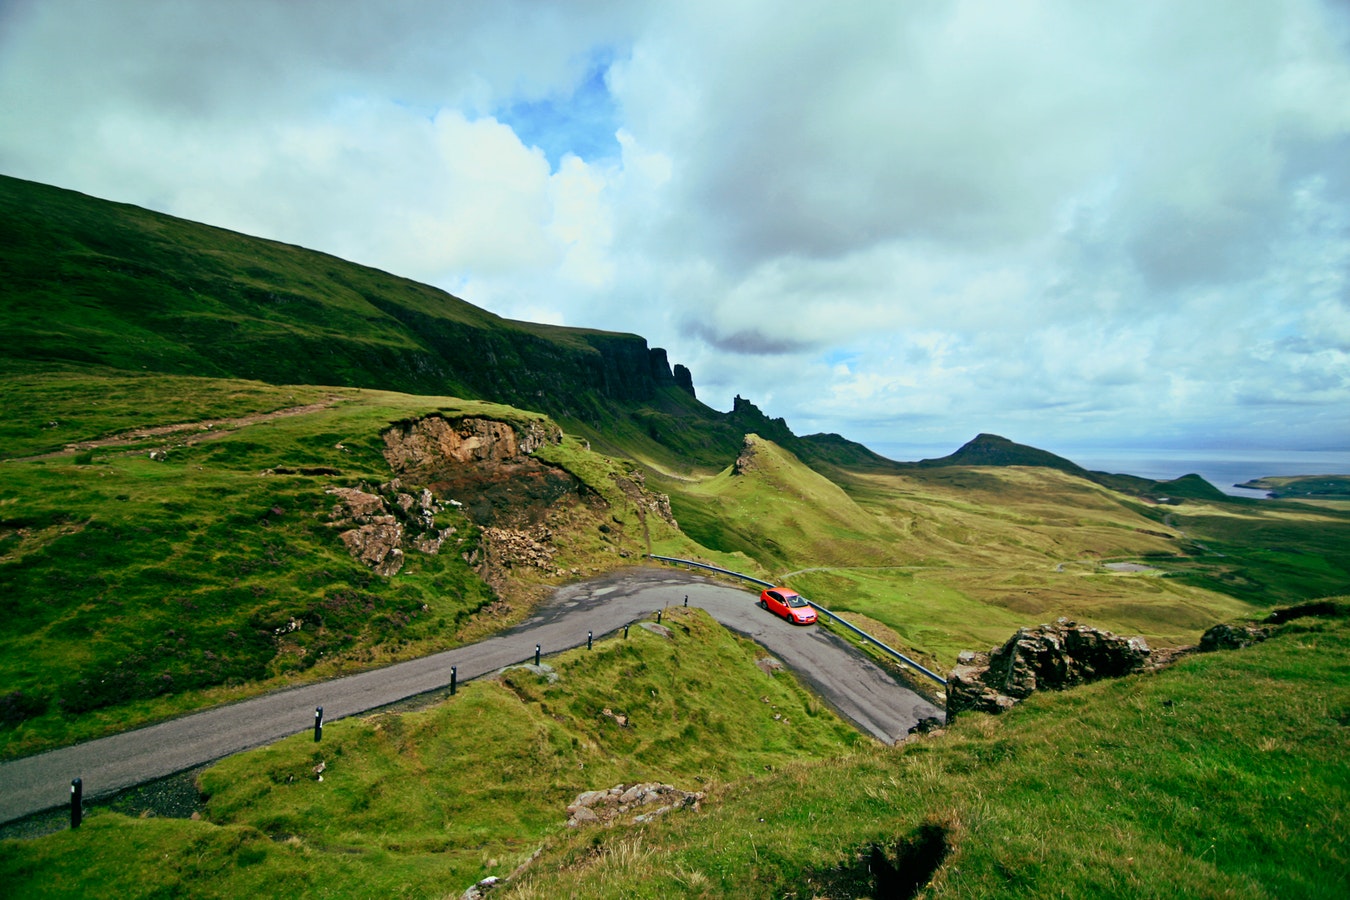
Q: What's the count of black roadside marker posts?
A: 8